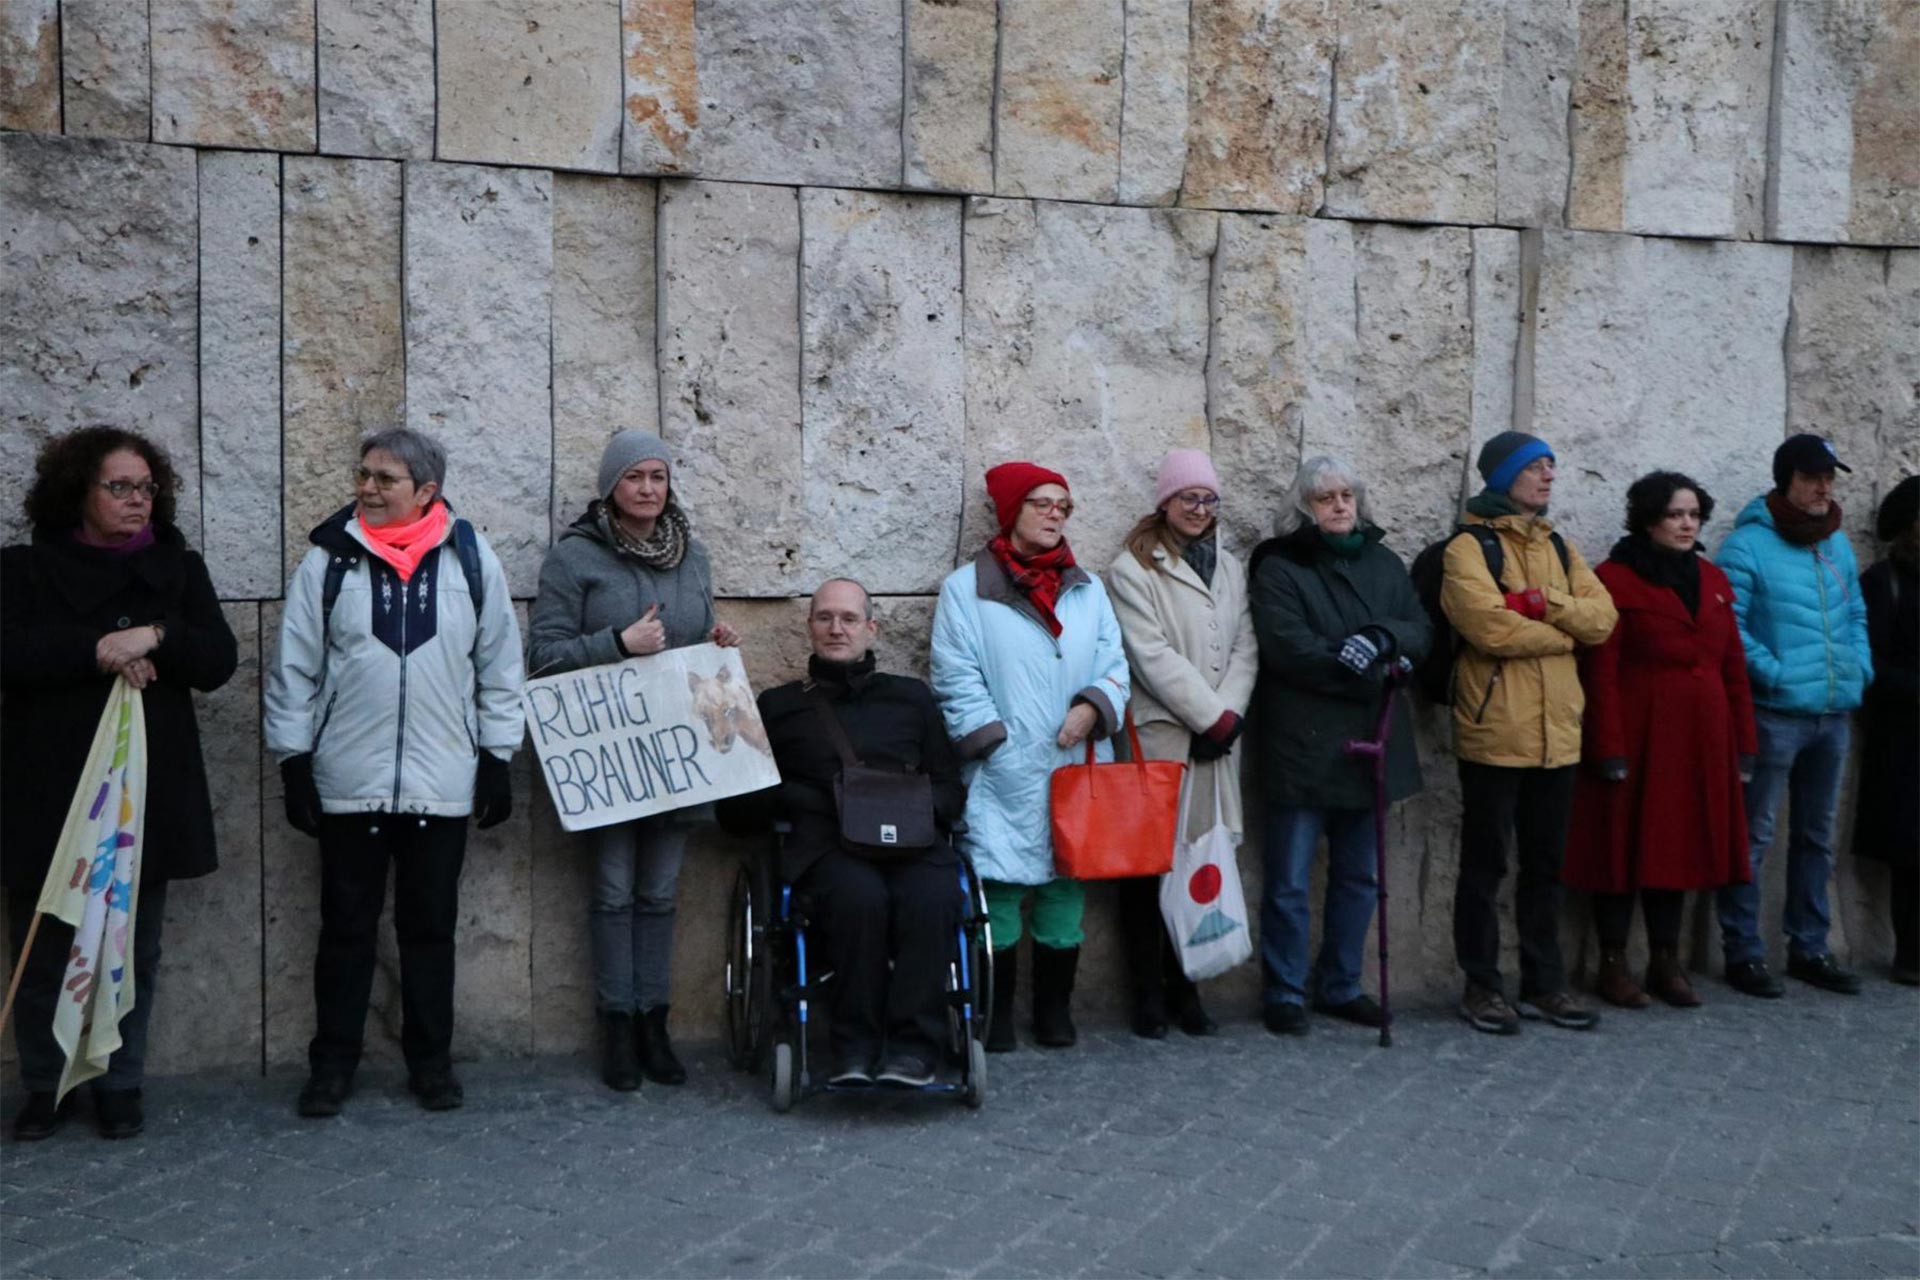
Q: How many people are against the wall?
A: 11